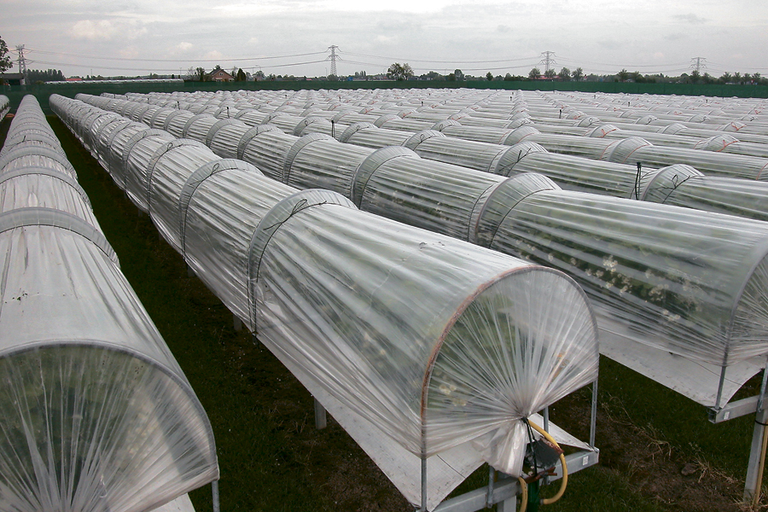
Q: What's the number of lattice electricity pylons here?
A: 4